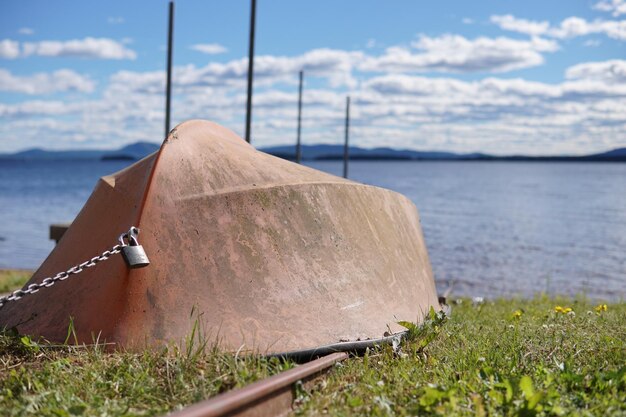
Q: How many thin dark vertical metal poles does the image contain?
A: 4